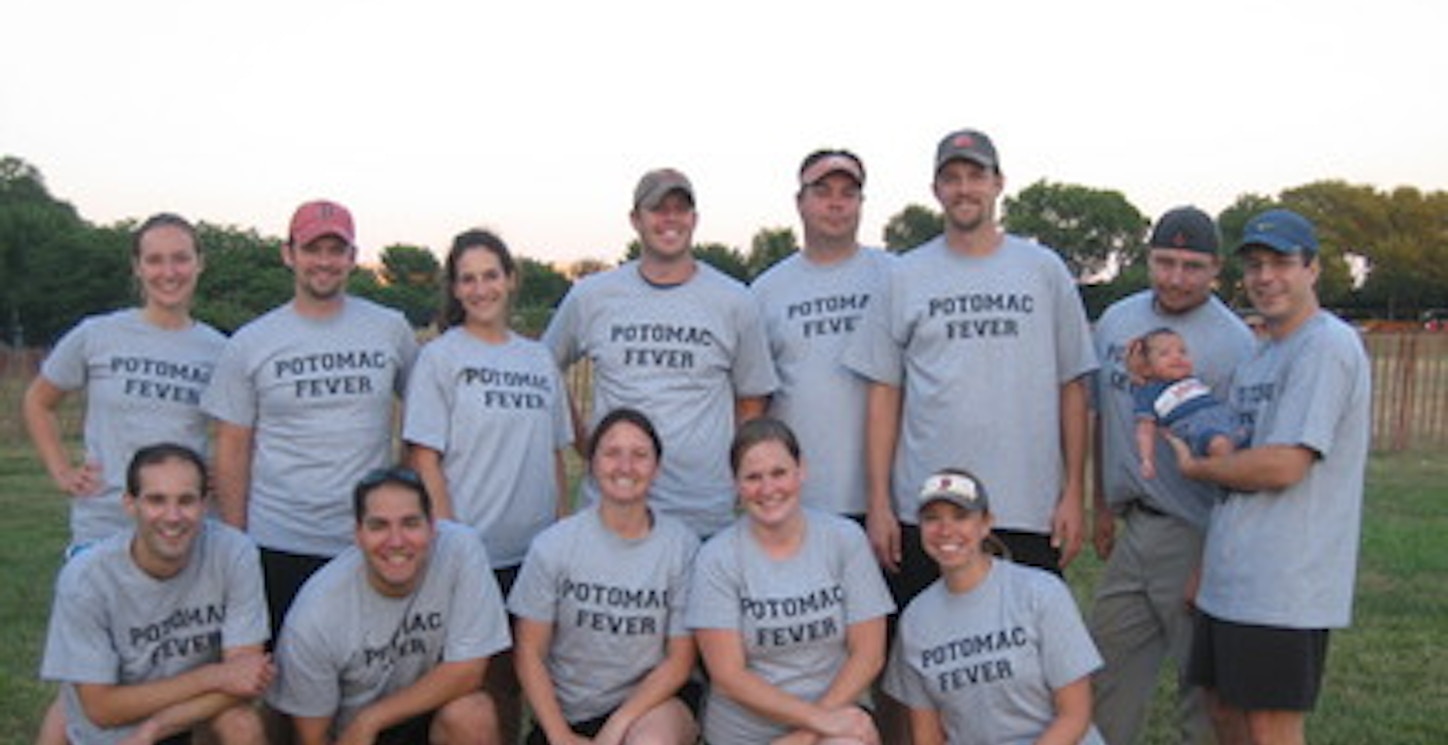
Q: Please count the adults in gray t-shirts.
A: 13